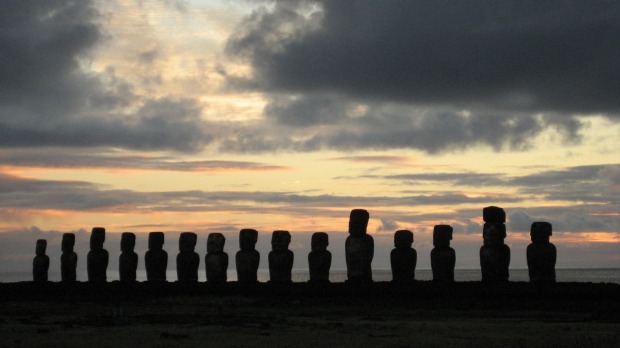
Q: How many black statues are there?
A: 15